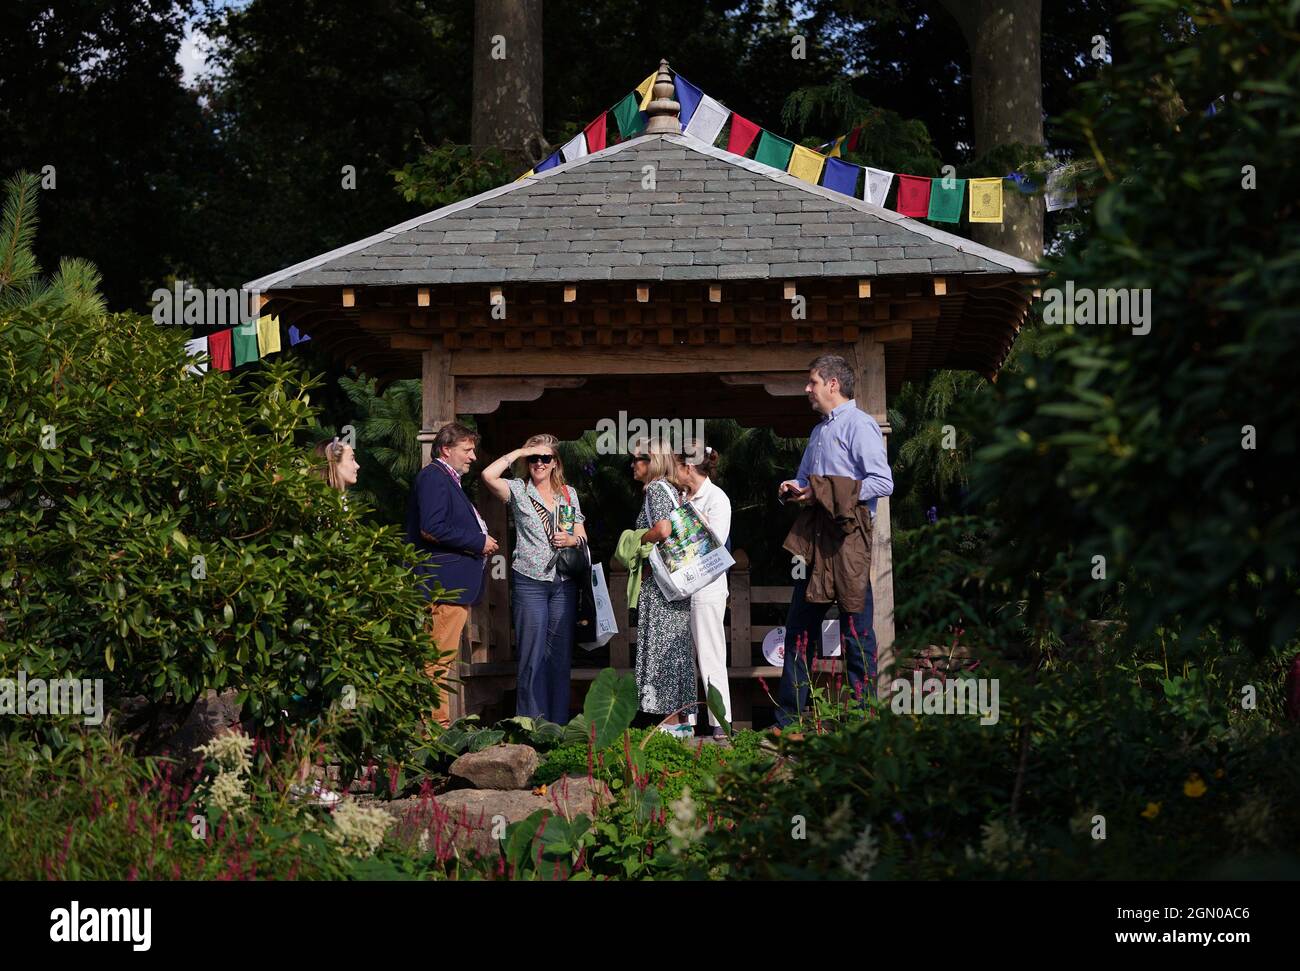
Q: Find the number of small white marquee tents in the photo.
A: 0